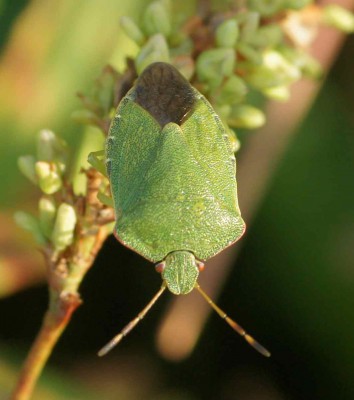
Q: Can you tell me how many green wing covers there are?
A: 2